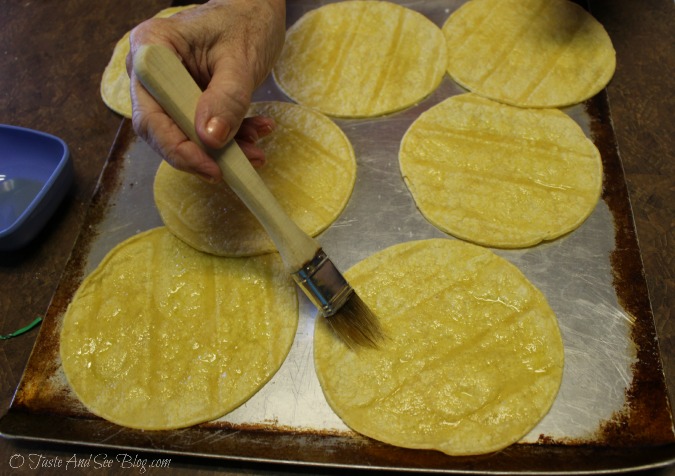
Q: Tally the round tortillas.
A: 7